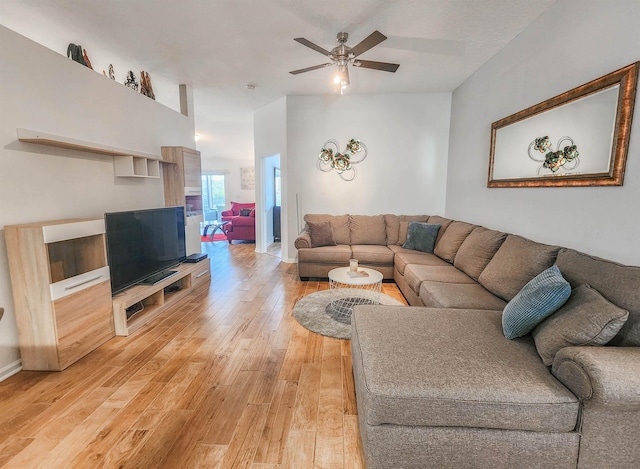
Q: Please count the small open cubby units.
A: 2